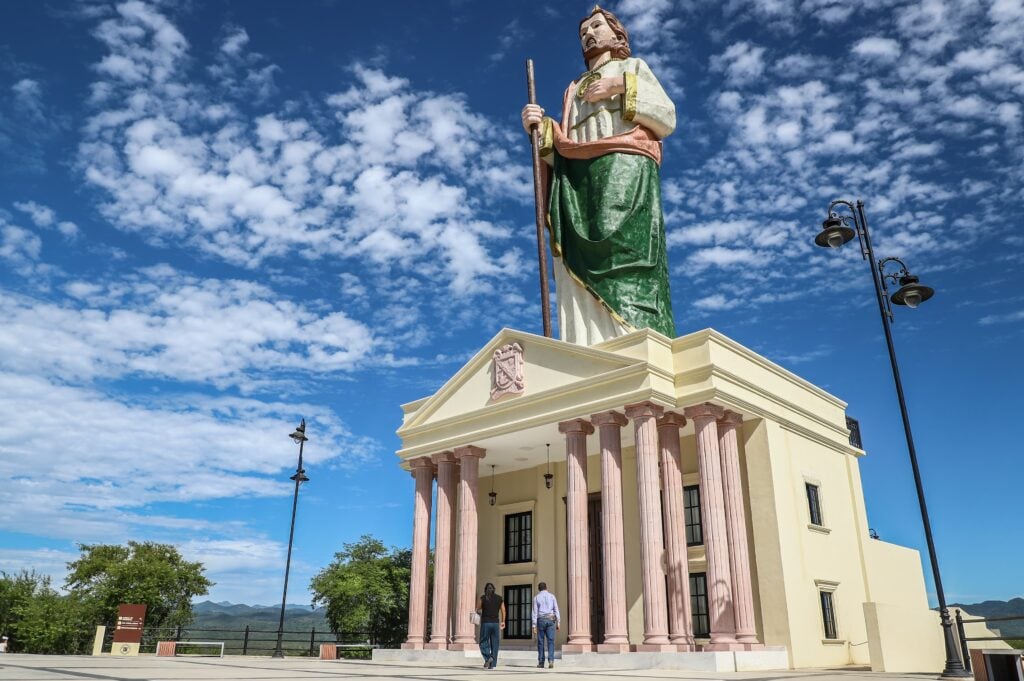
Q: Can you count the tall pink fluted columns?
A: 9